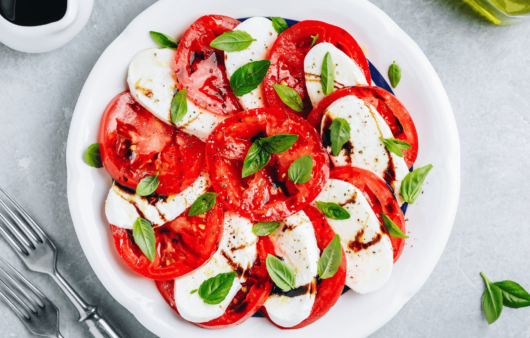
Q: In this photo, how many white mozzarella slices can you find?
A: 8